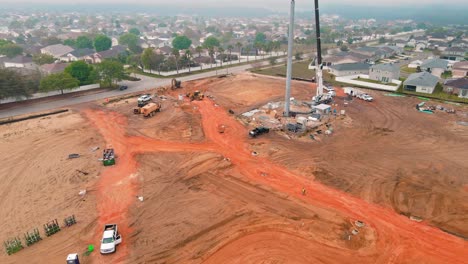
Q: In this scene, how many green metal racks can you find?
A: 4